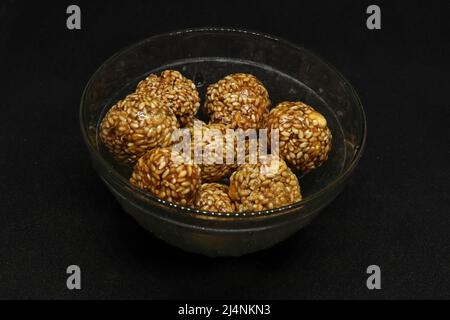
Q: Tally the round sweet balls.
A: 8